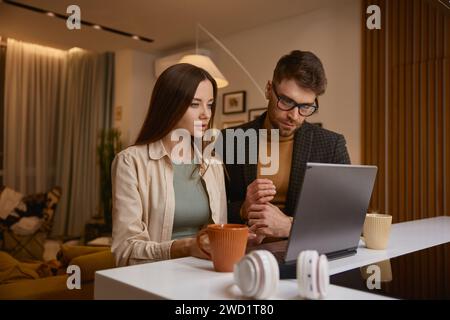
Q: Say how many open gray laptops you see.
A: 1